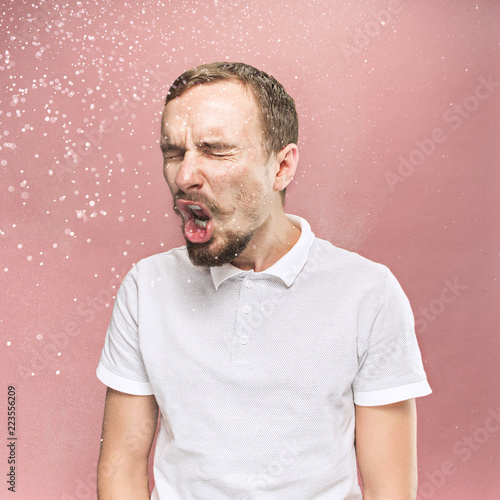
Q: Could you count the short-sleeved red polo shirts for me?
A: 0